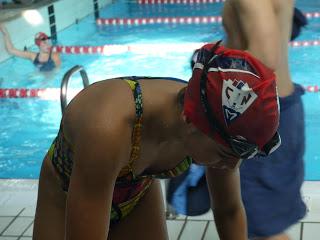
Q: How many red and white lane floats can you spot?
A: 4